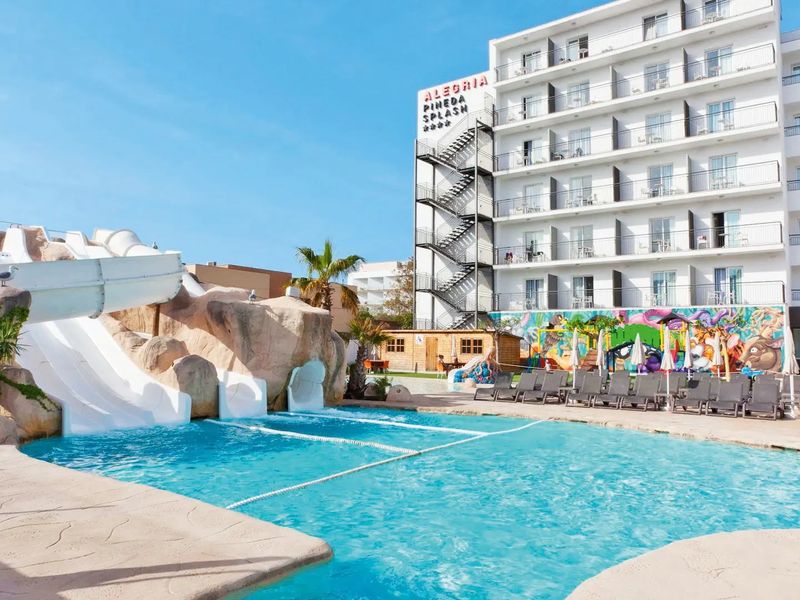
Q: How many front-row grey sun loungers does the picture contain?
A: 9